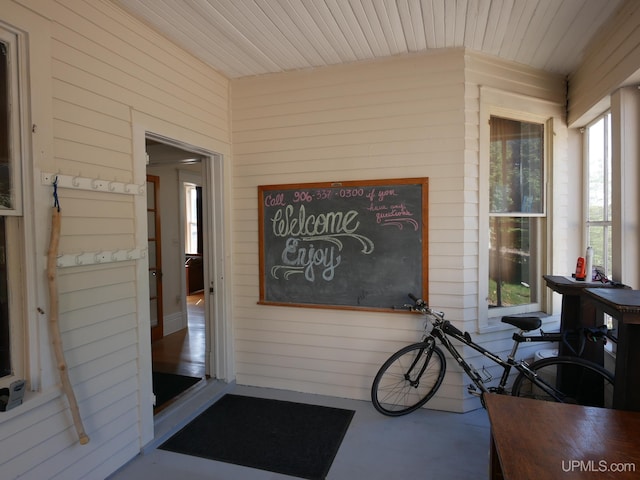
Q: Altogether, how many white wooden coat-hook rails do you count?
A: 2